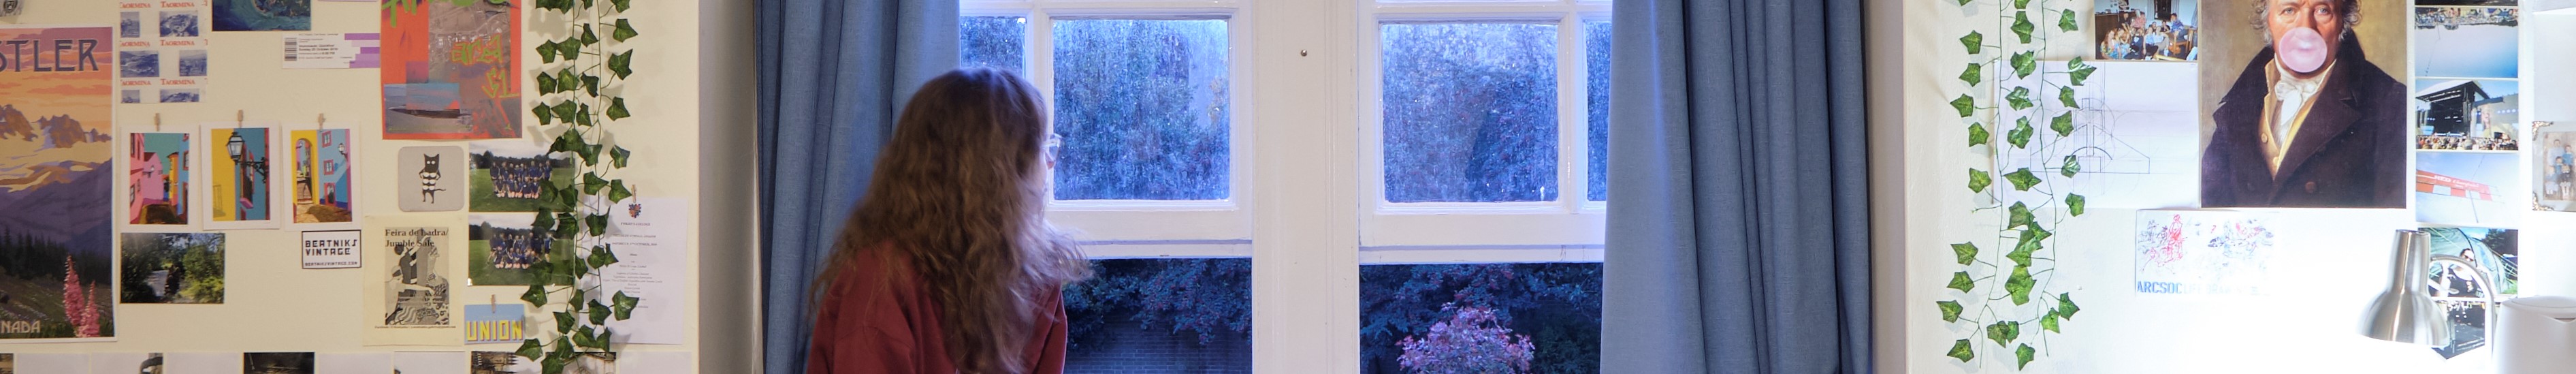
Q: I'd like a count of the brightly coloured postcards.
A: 3